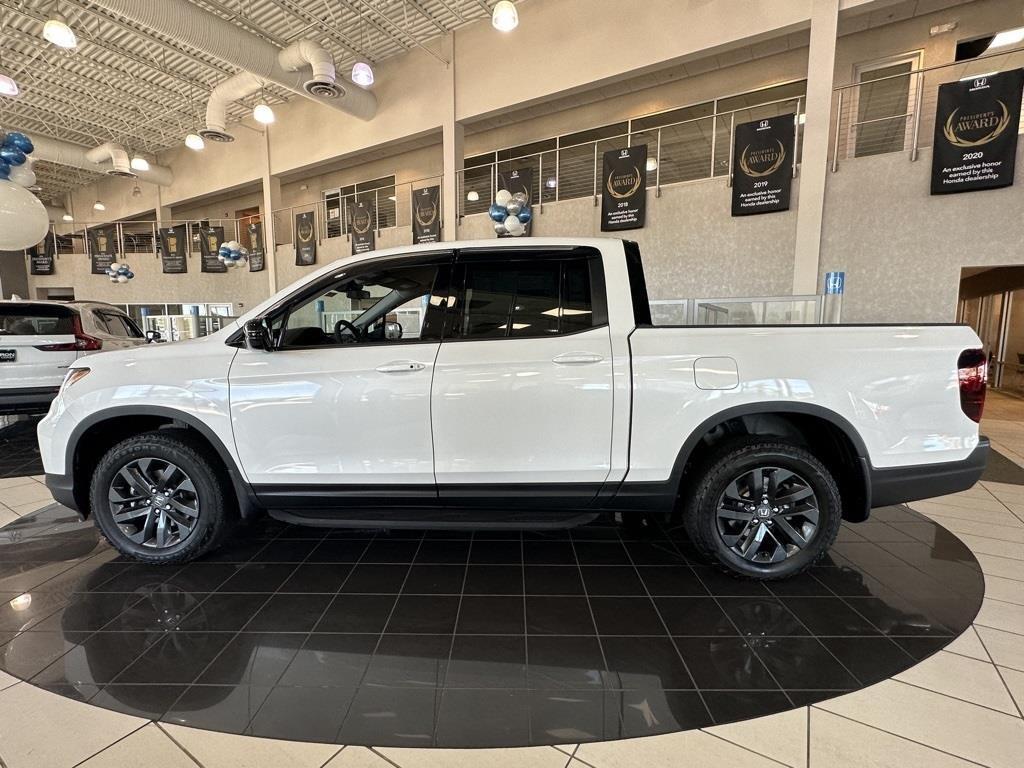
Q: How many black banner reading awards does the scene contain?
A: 12